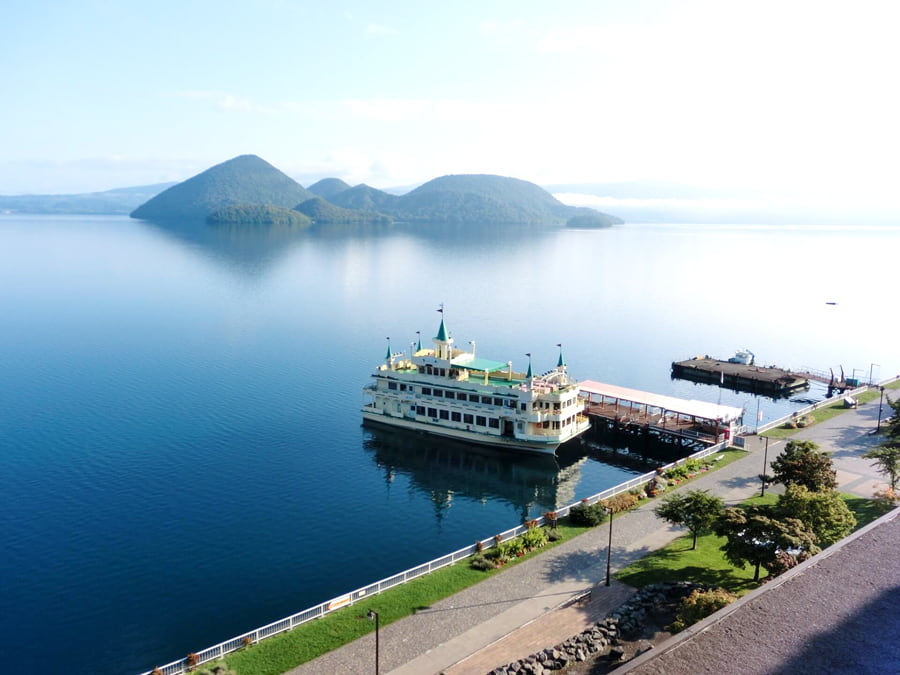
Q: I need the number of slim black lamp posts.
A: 4